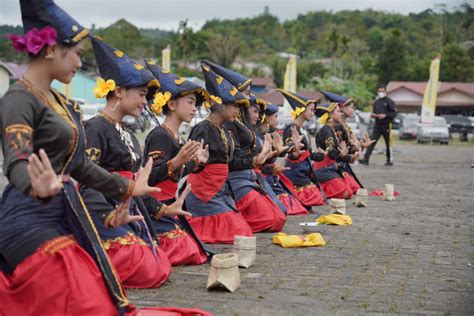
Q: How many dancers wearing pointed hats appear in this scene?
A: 10